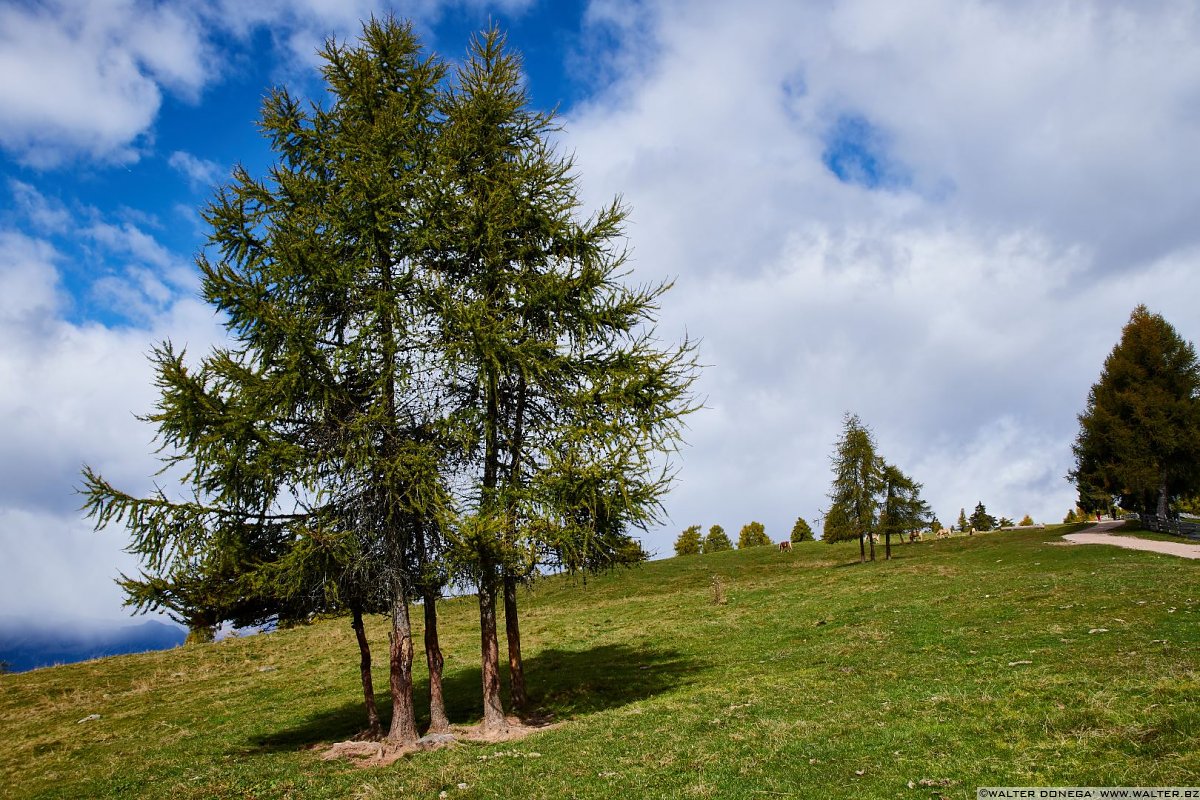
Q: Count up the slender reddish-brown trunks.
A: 5